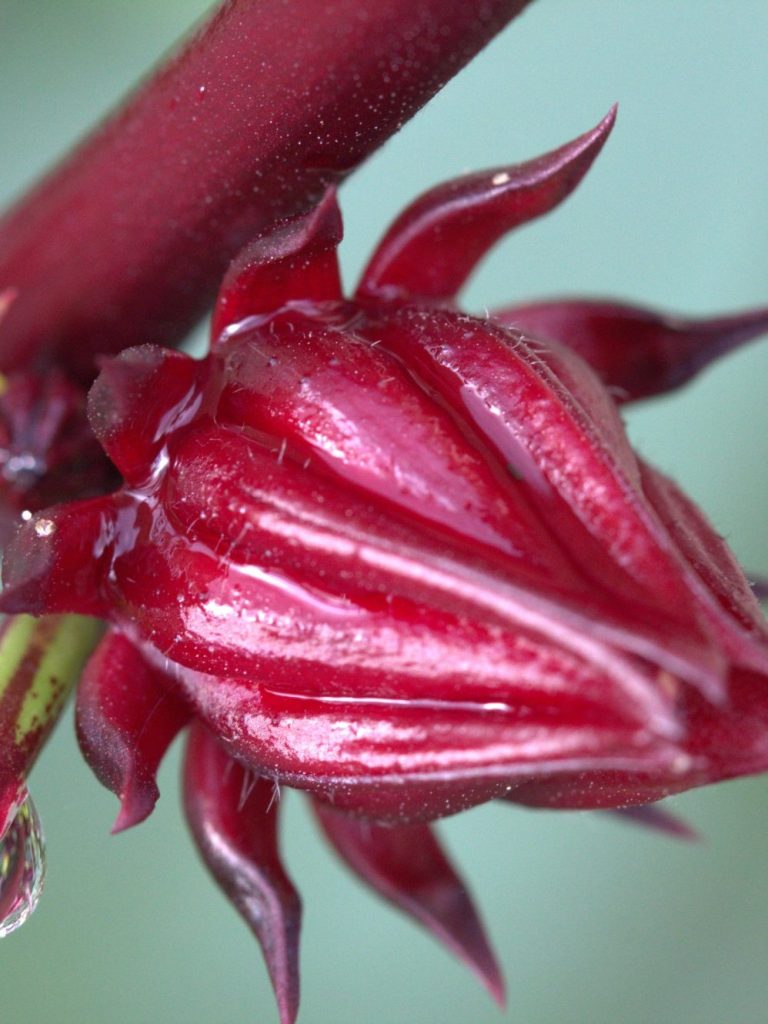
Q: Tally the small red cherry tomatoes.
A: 0